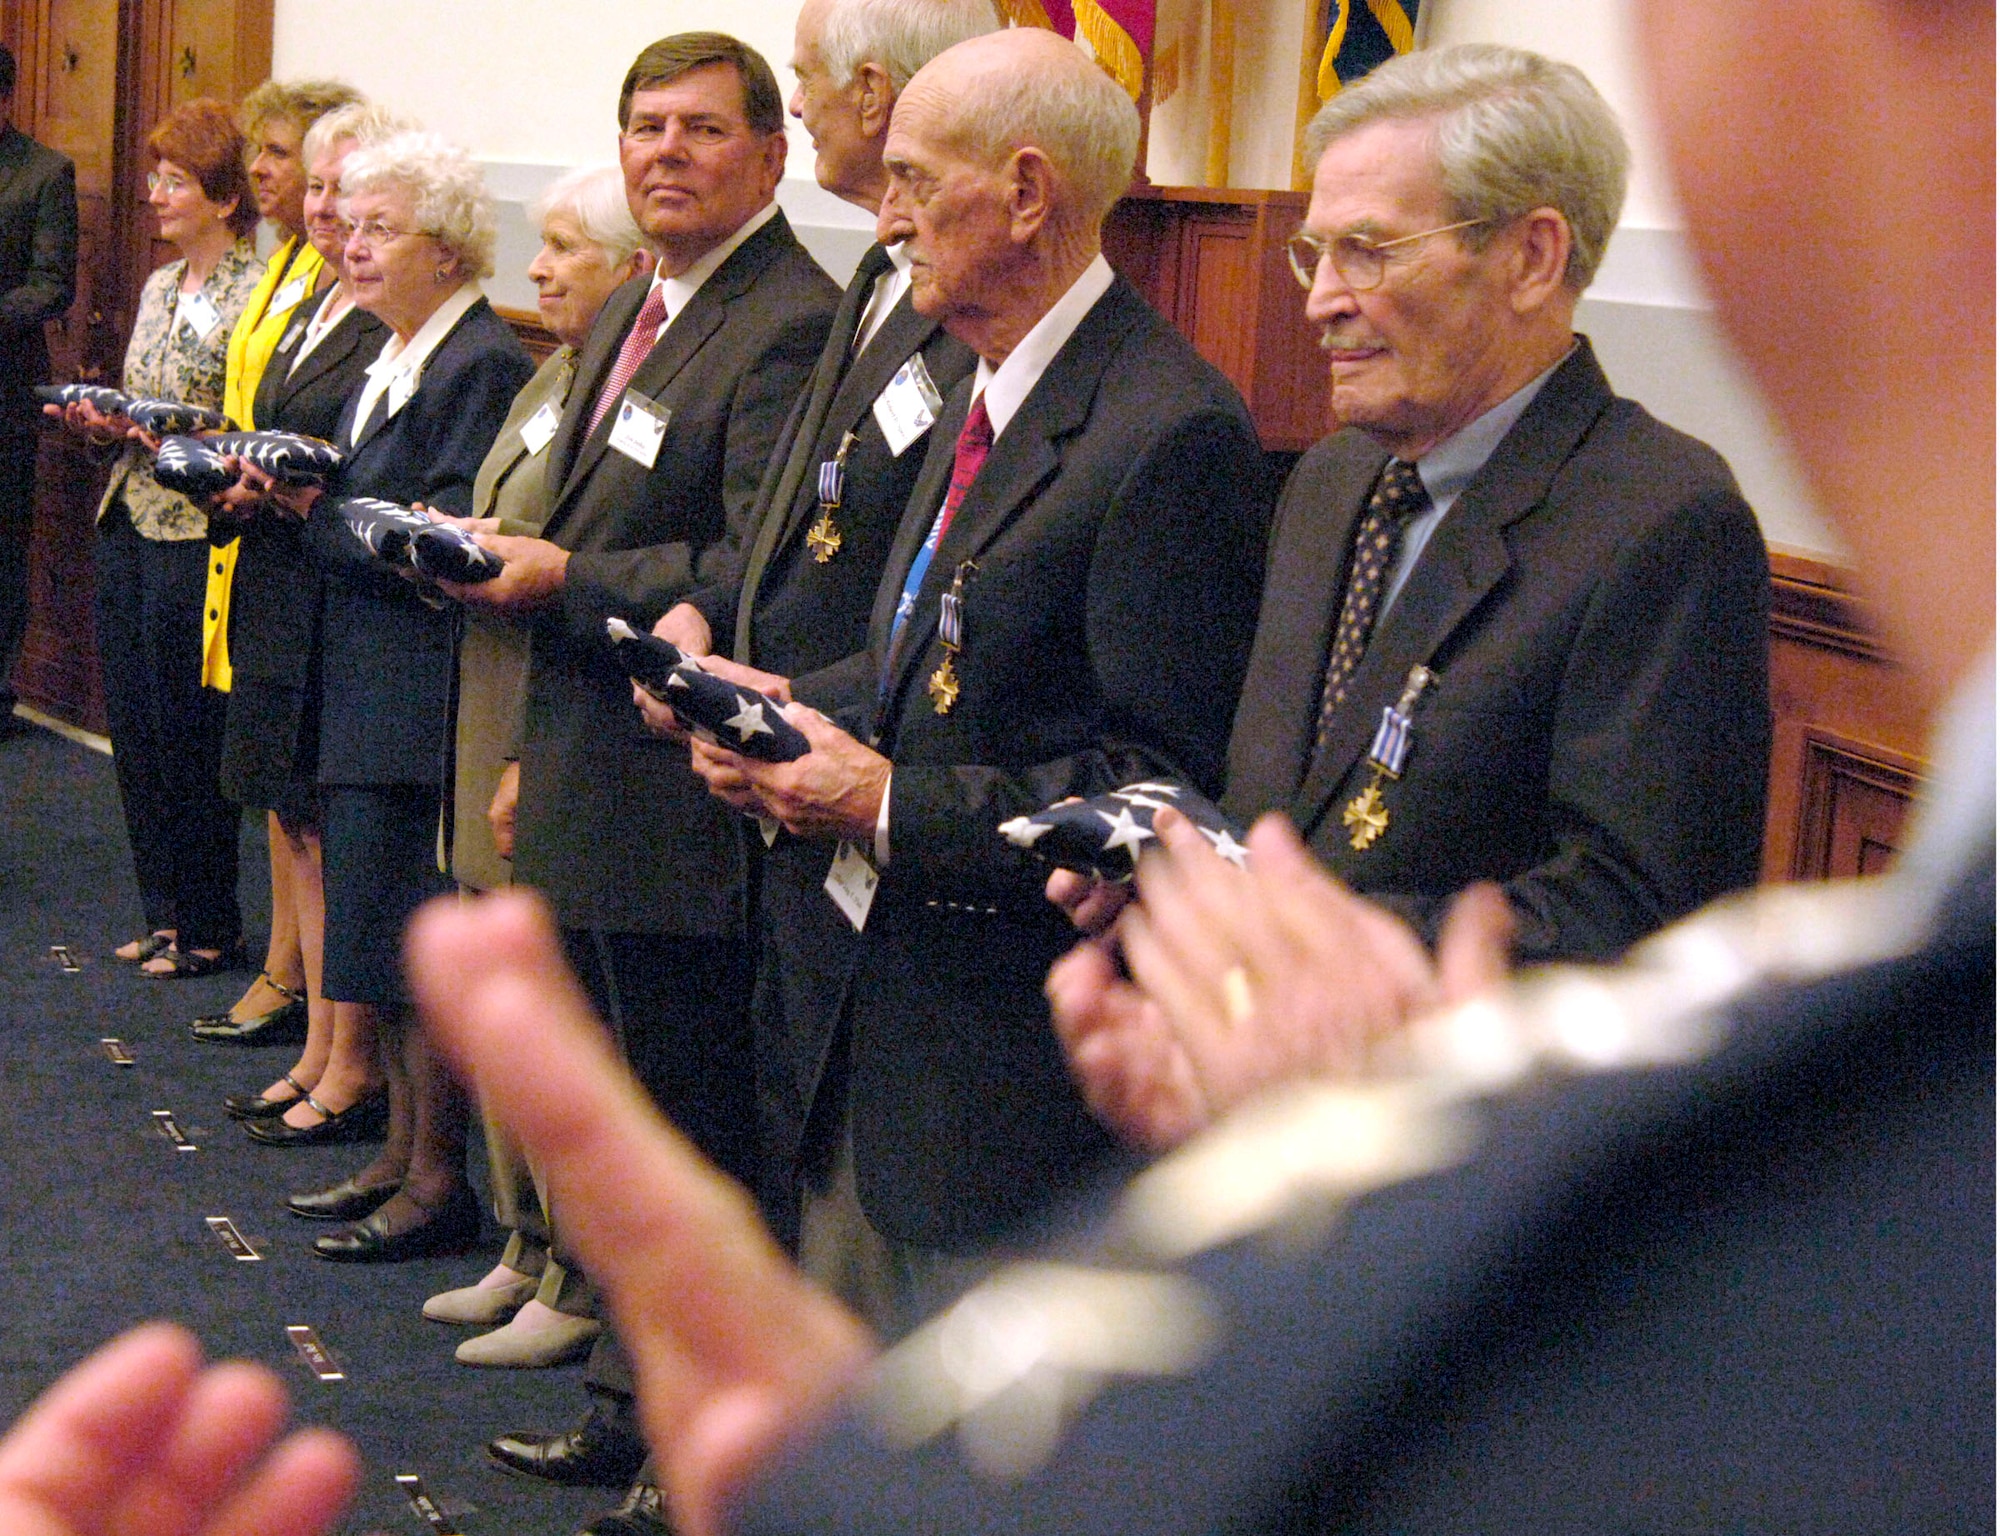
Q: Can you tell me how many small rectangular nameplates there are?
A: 6